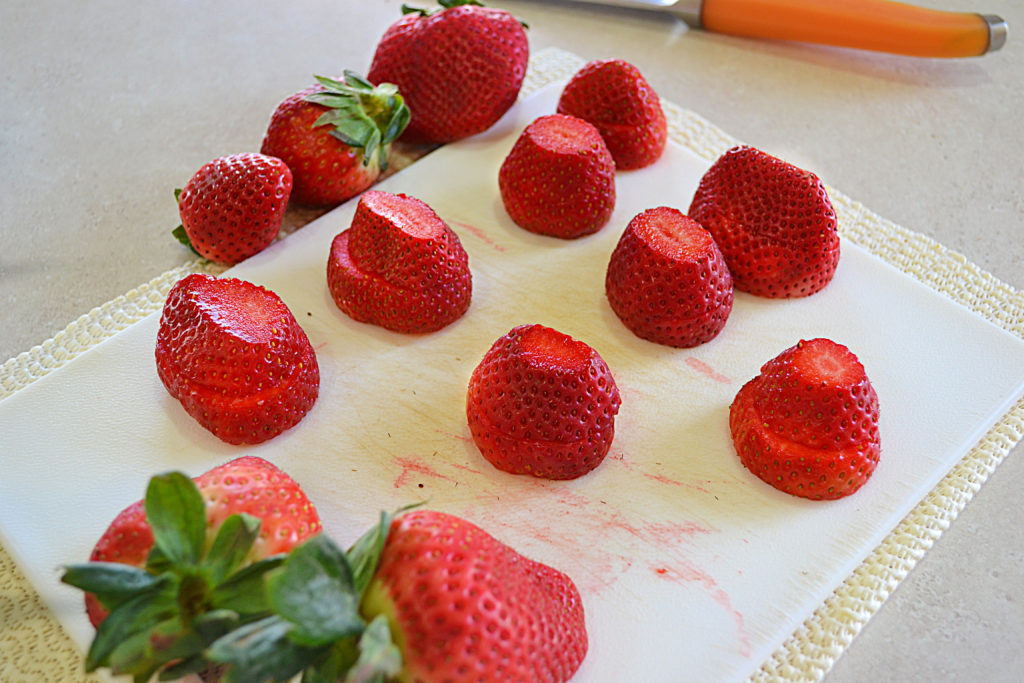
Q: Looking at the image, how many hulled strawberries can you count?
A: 8